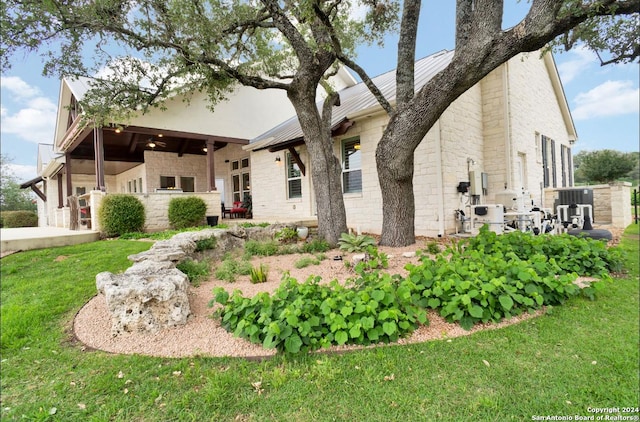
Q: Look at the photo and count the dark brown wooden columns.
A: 4